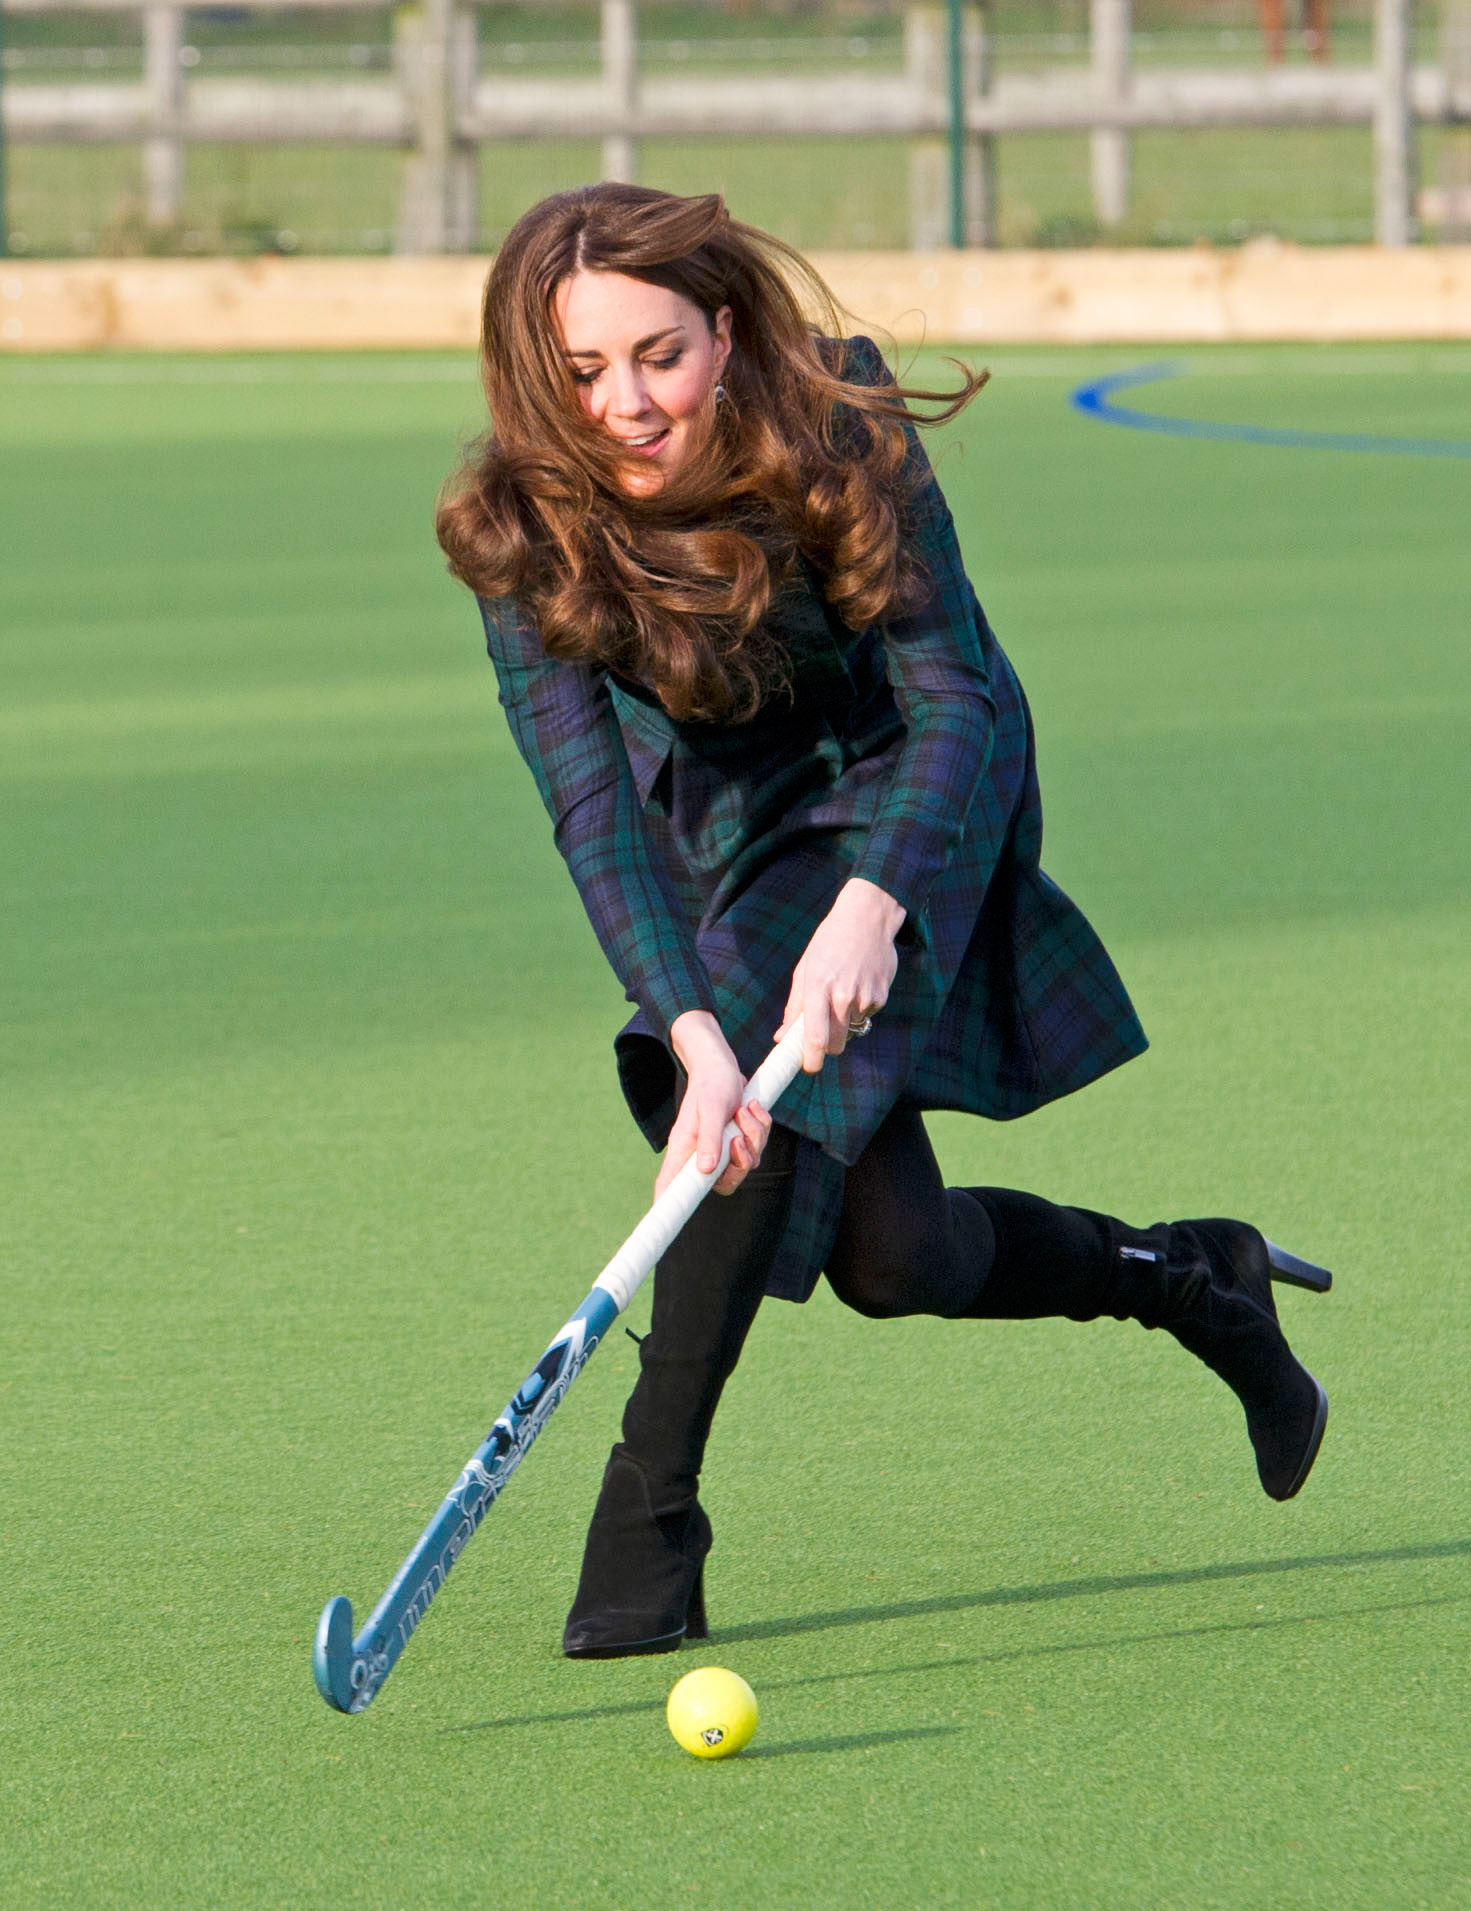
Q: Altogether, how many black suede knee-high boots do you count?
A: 2